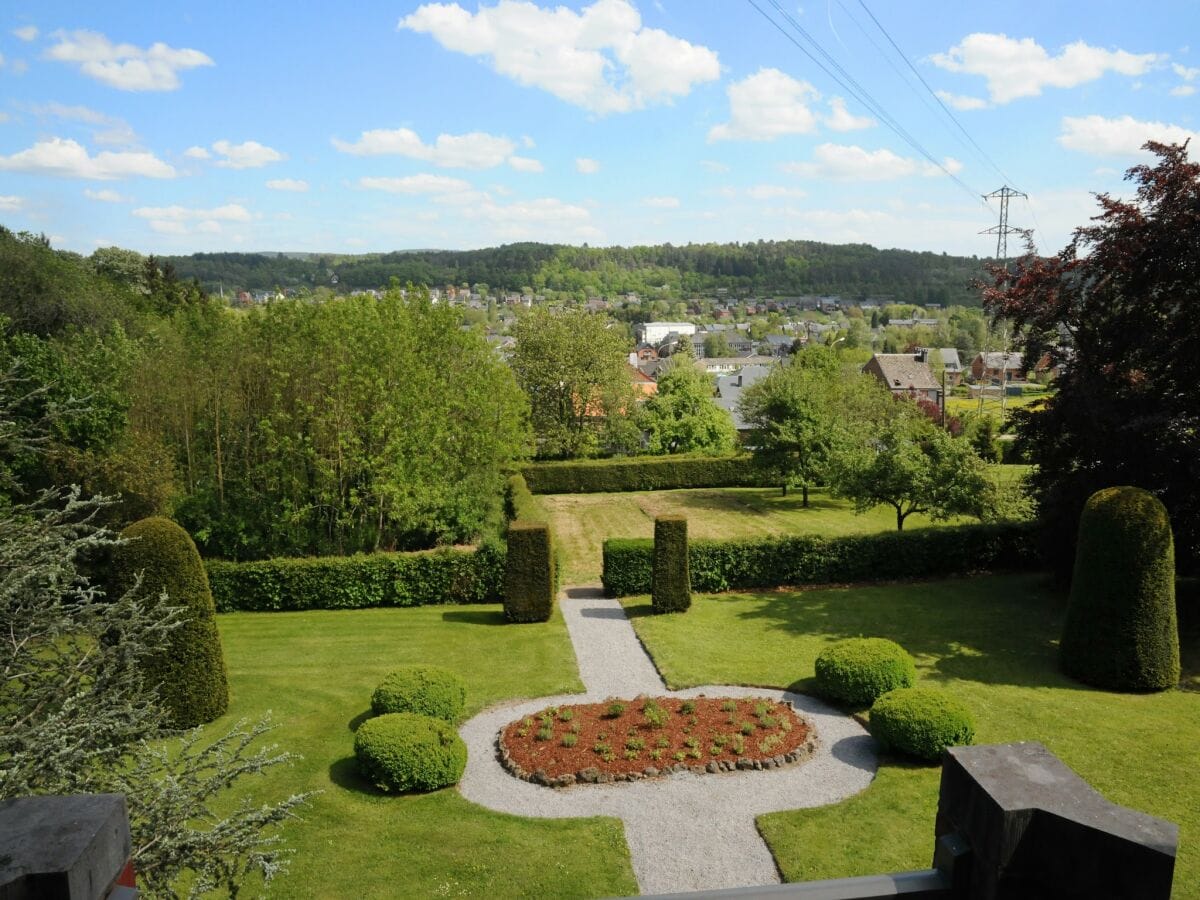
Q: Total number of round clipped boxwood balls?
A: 4